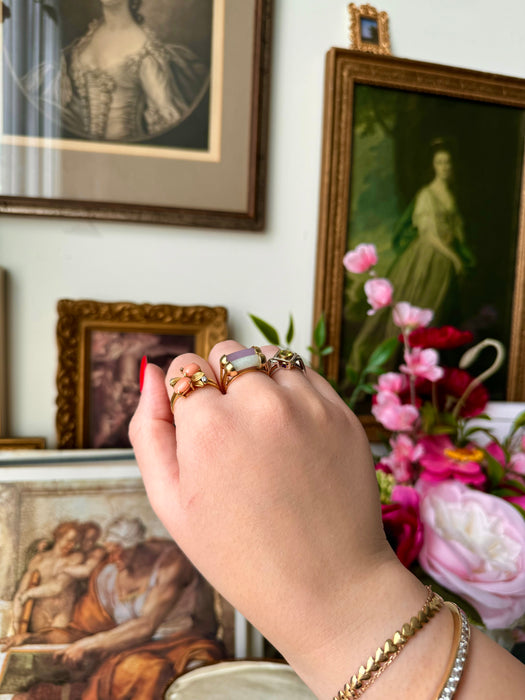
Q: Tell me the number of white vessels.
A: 1